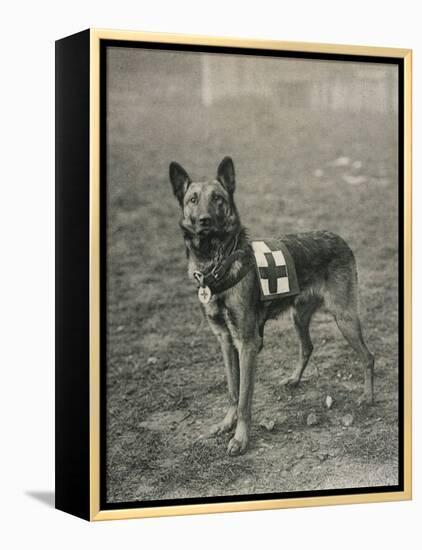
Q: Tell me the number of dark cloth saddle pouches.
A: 1